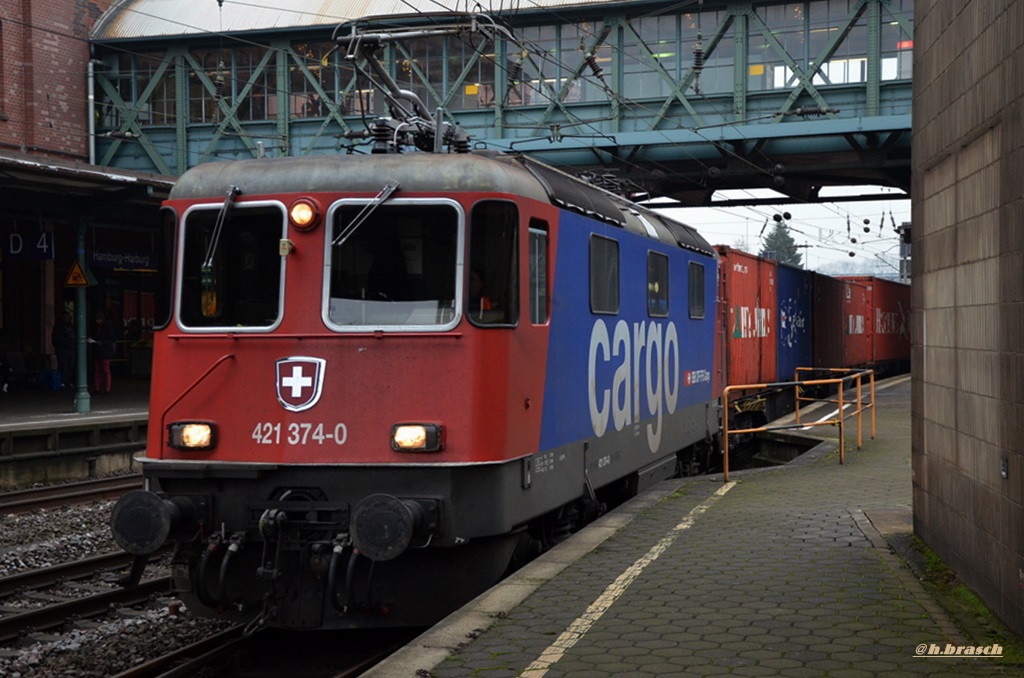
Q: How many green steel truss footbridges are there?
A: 1